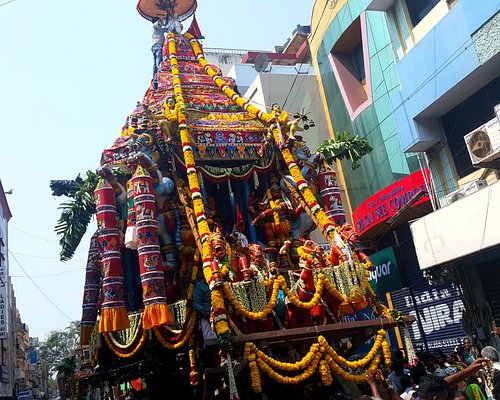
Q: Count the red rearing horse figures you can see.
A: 4